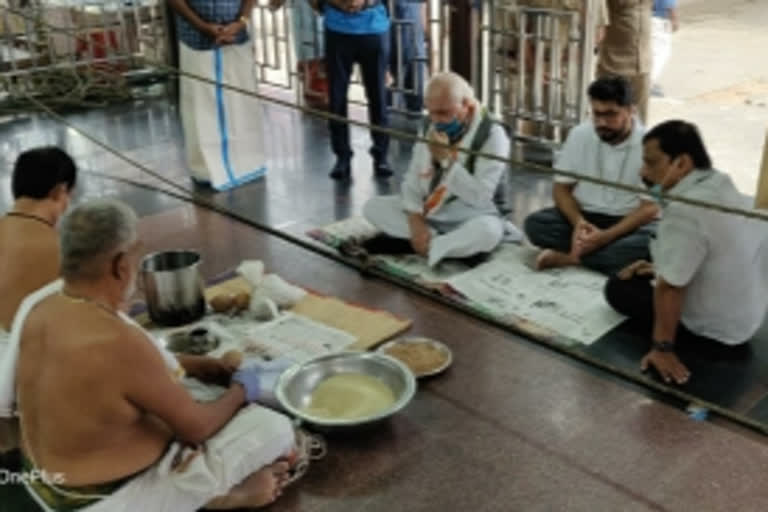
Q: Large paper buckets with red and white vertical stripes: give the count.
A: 0